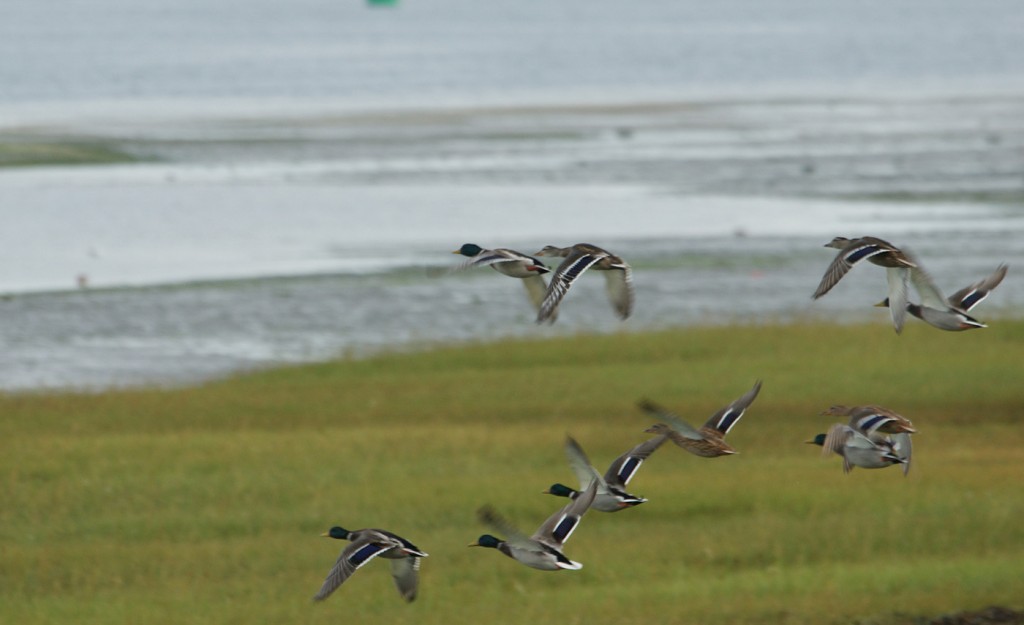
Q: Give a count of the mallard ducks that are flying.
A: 10